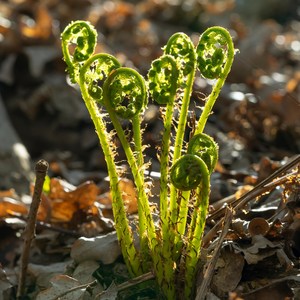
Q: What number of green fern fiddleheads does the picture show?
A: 8